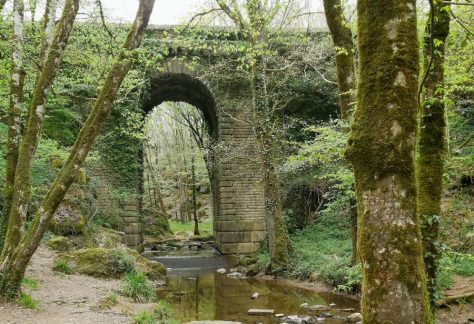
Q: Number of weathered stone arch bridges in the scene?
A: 1